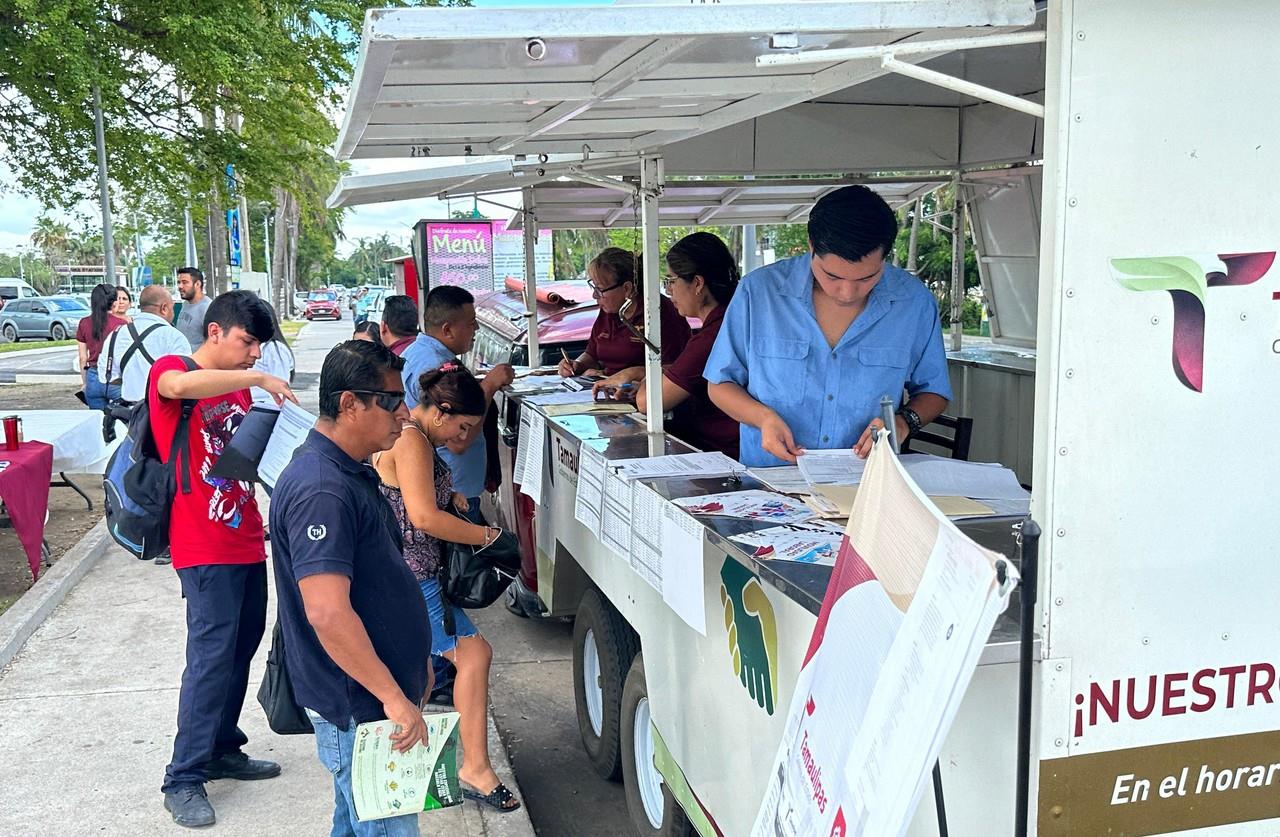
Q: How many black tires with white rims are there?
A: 2